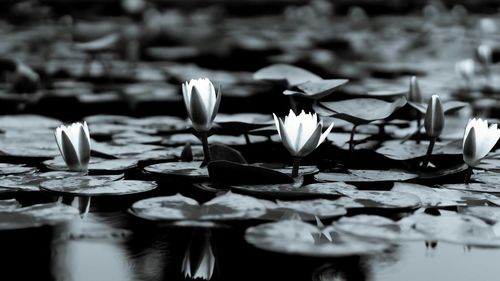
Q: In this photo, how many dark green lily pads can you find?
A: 0